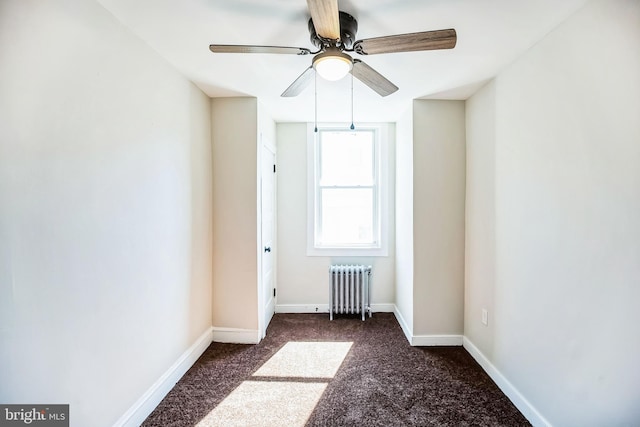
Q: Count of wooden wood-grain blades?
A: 5